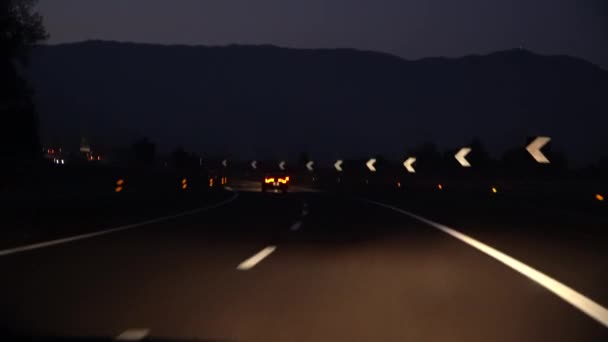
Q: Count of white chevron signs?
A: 9